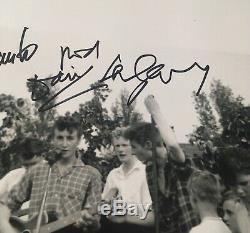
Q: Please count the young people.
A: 7